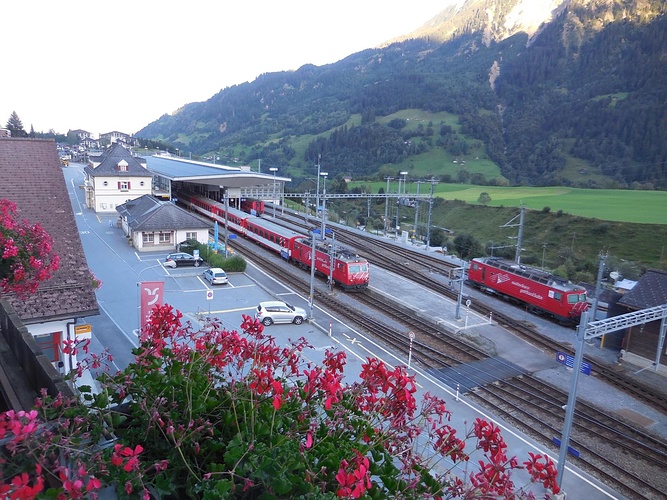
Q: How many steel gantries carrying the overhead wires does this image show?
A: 2